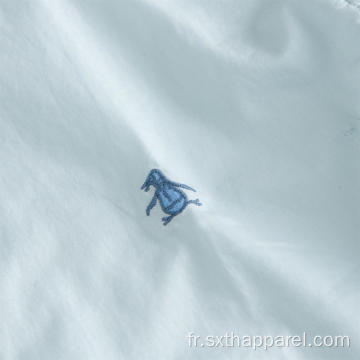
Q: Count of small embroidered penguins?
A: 1